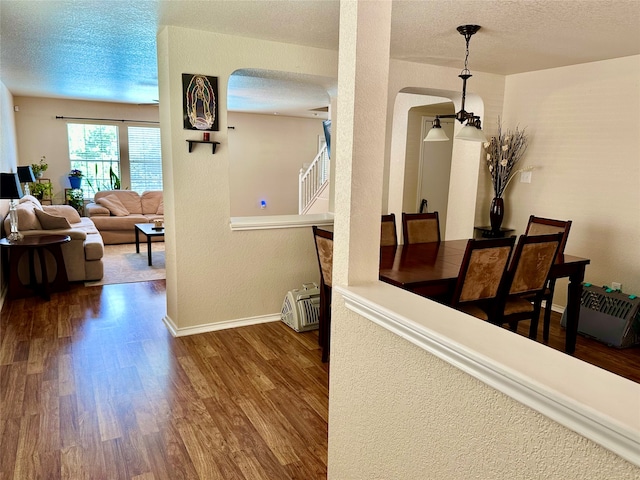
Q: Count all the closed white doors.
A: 1